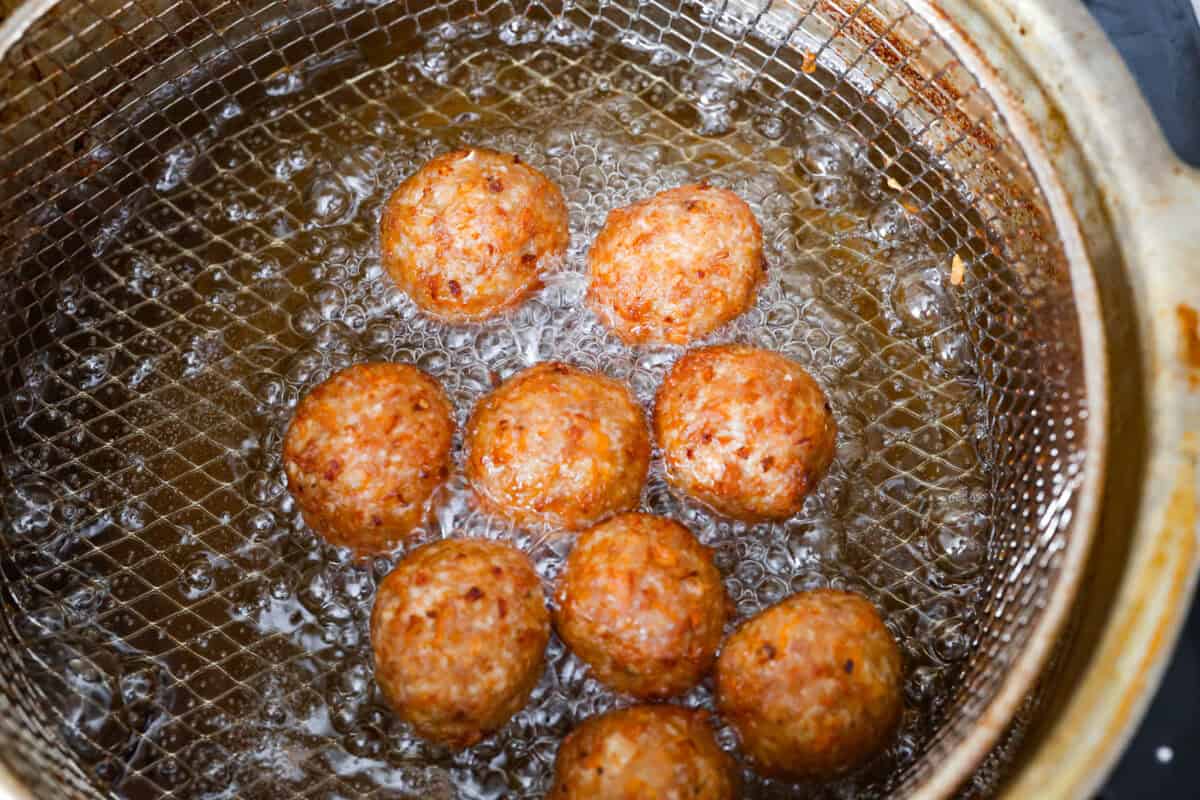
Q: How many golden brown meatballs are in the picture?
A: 9